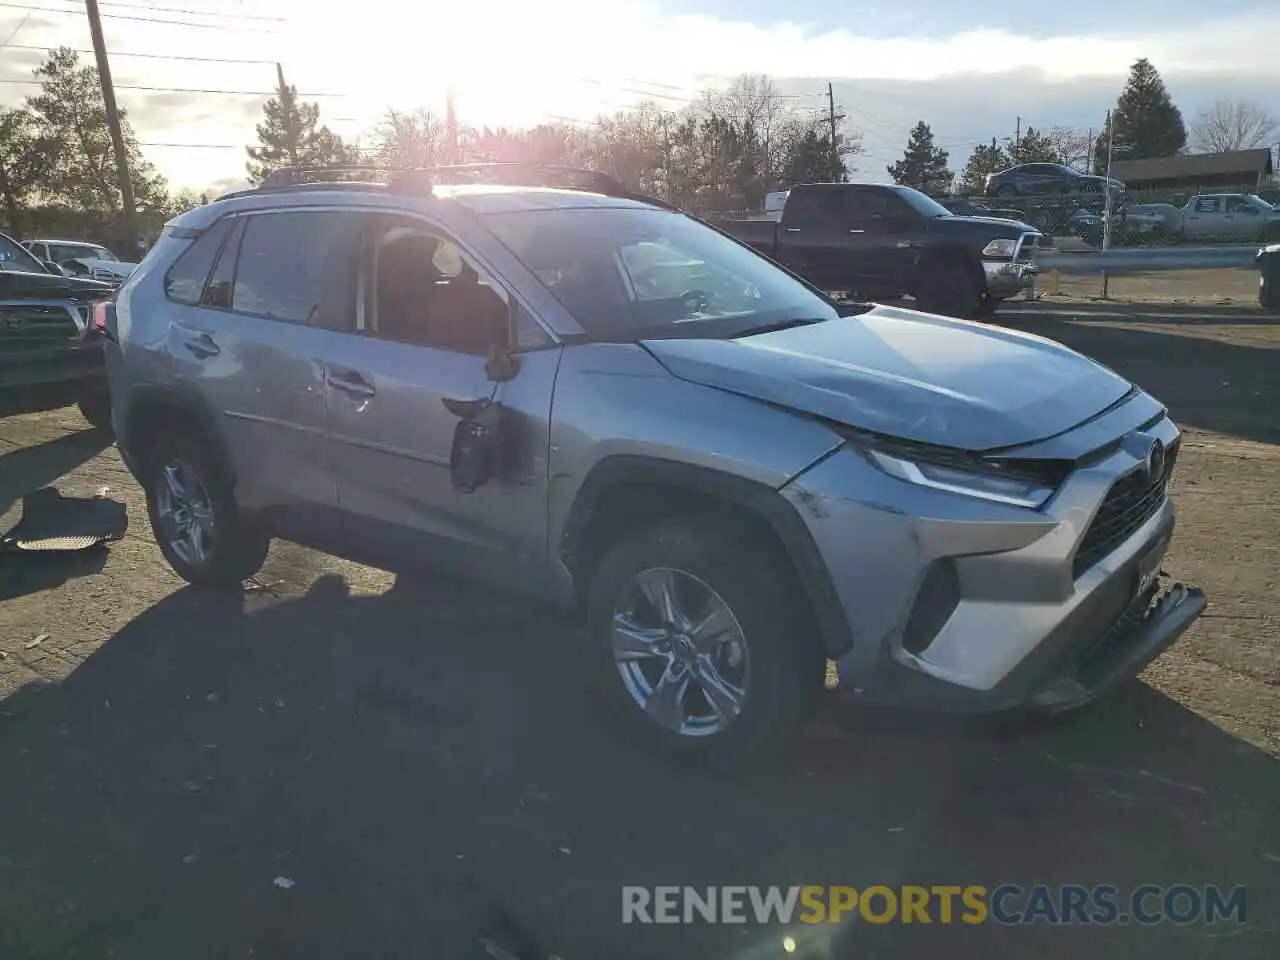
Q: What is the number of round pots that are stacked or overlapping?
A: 0